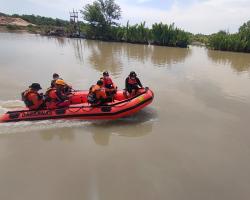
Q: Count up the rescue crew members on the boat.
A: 6